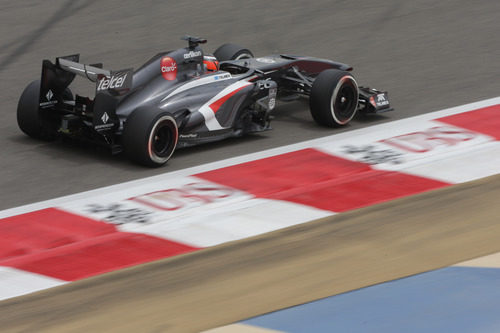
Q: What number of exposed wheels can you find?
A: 4